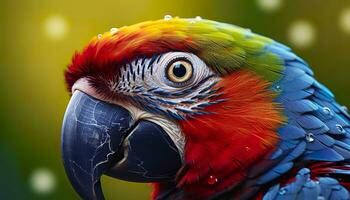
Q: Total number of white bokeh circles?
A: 5